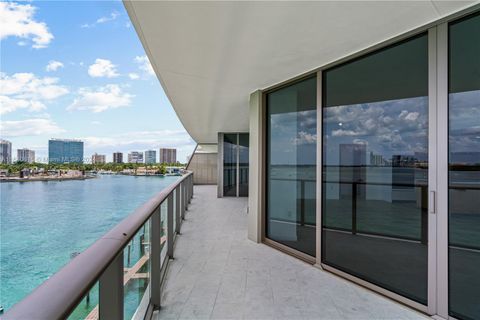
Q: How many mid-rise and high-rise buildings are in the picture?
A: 8